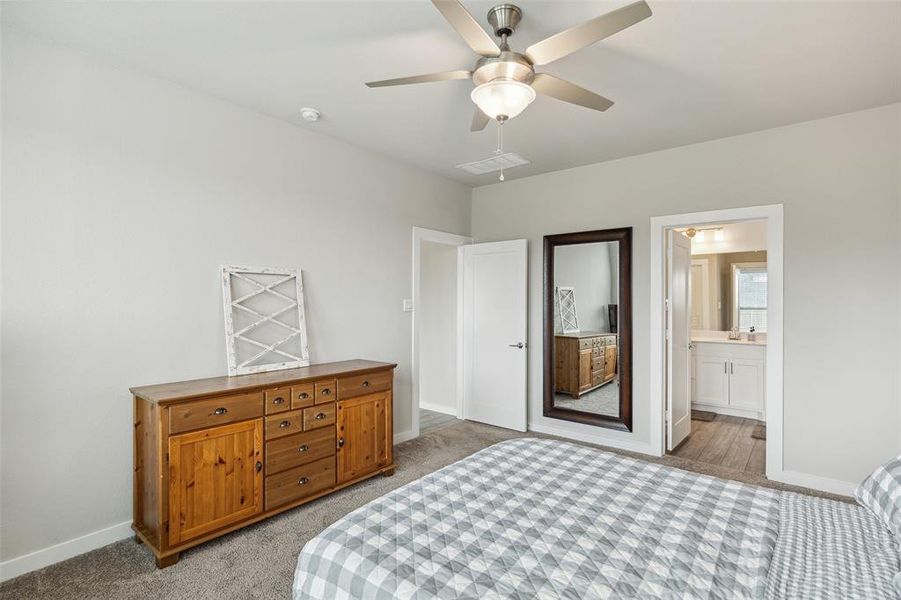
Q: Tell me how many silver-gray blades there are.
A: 5